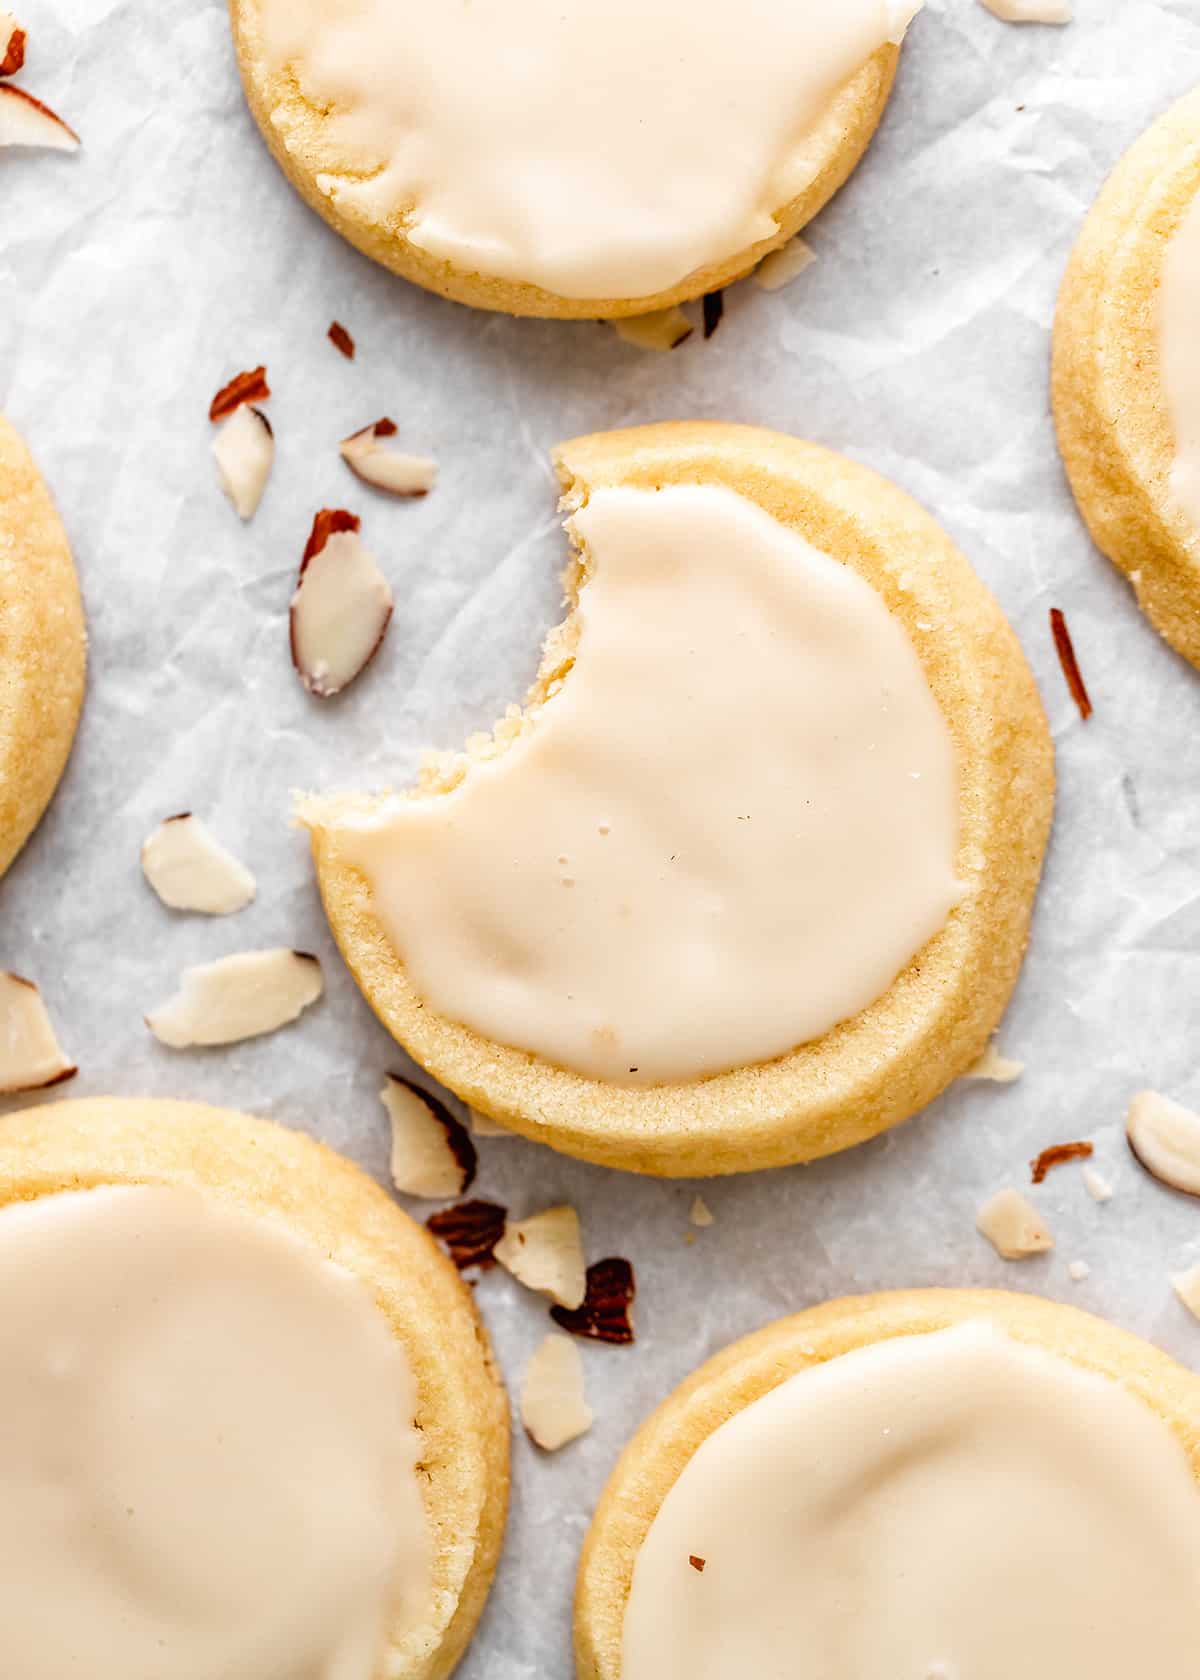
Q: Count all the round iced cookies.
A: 6